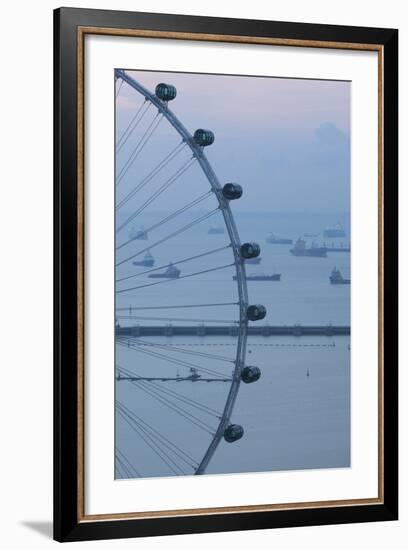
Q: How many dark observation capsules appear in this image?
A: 7